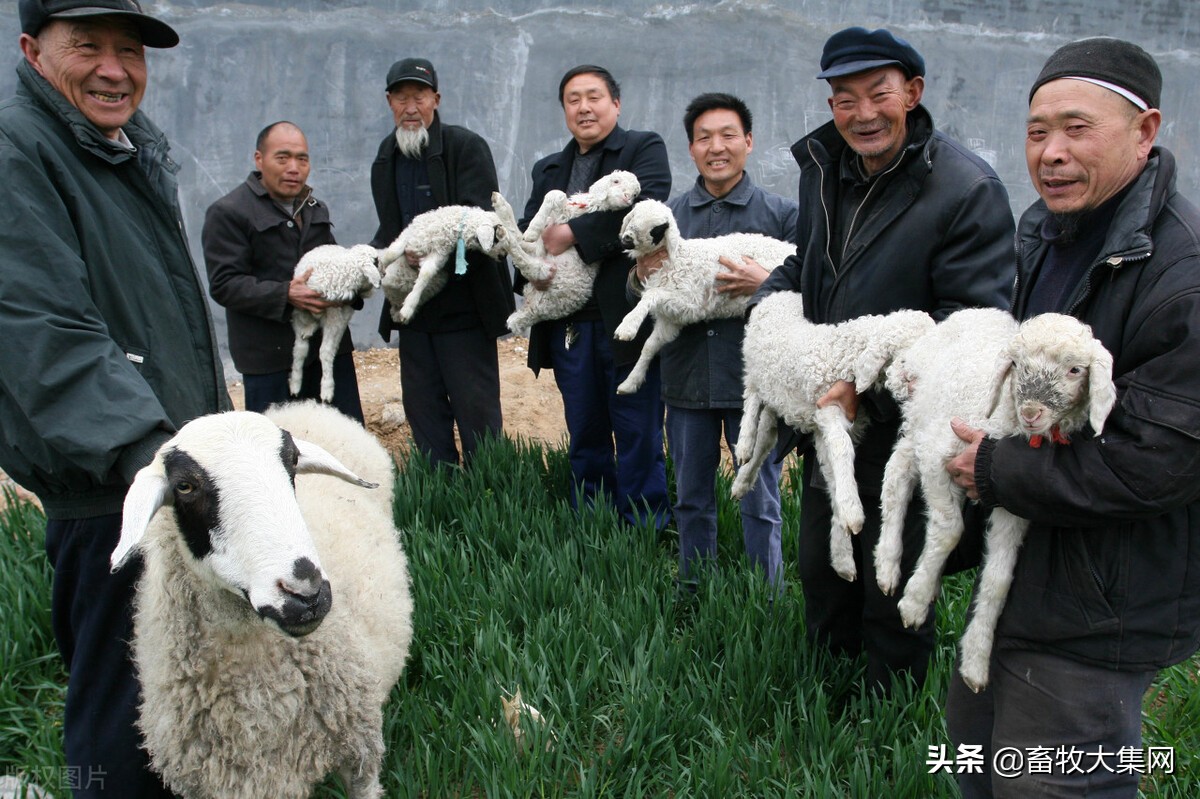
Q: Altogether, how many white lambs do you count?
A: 6